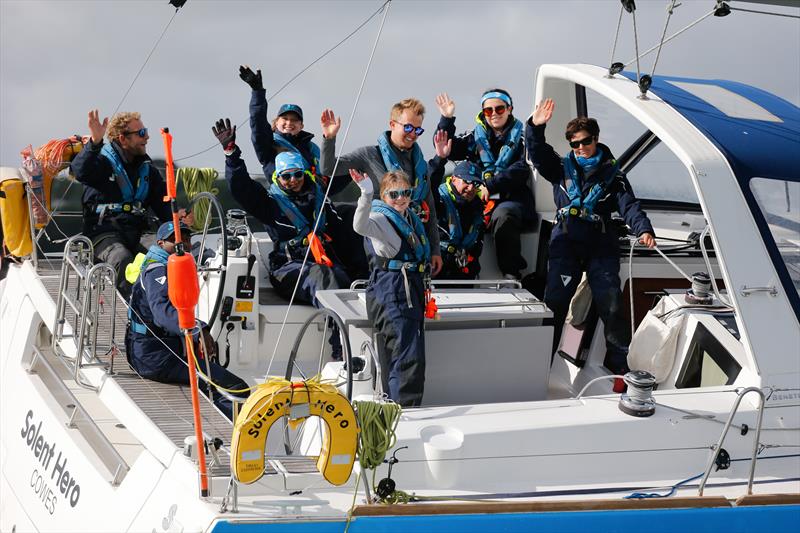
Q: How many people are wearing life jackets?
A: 9